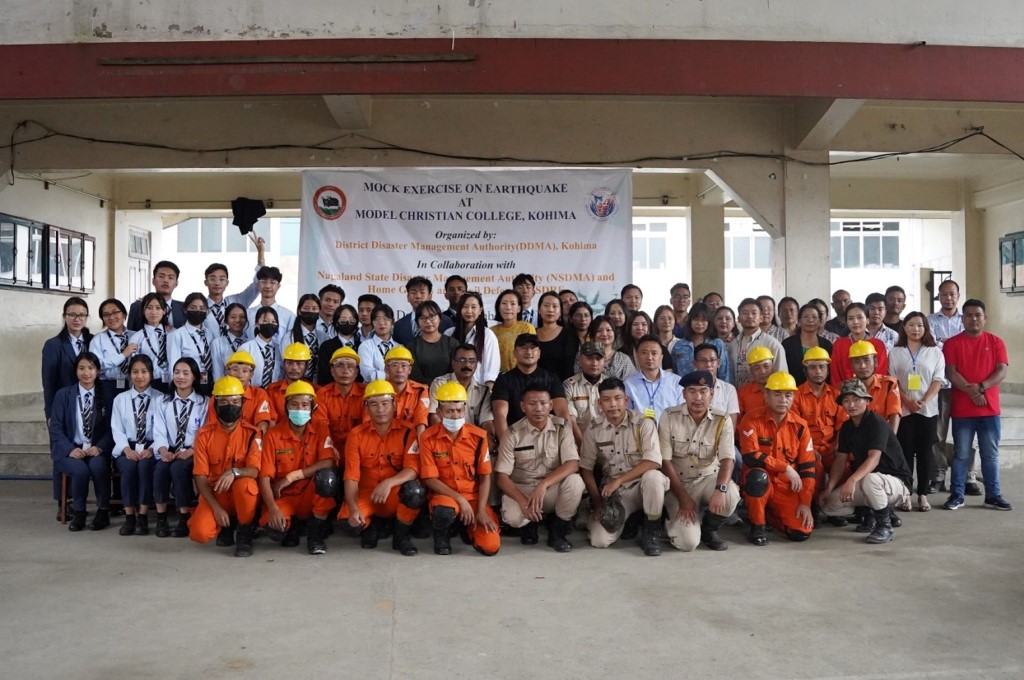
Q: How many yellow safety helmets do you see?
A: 12